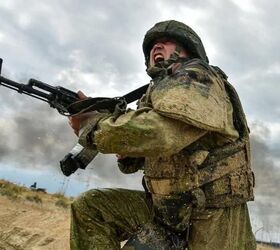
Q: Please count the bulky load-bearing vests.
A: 1